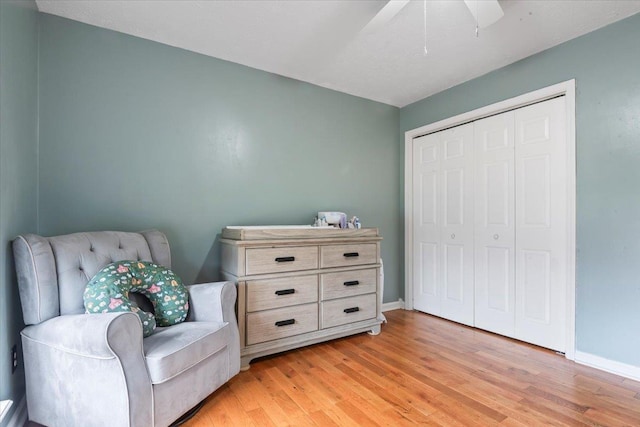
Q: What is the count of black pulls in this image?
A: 6